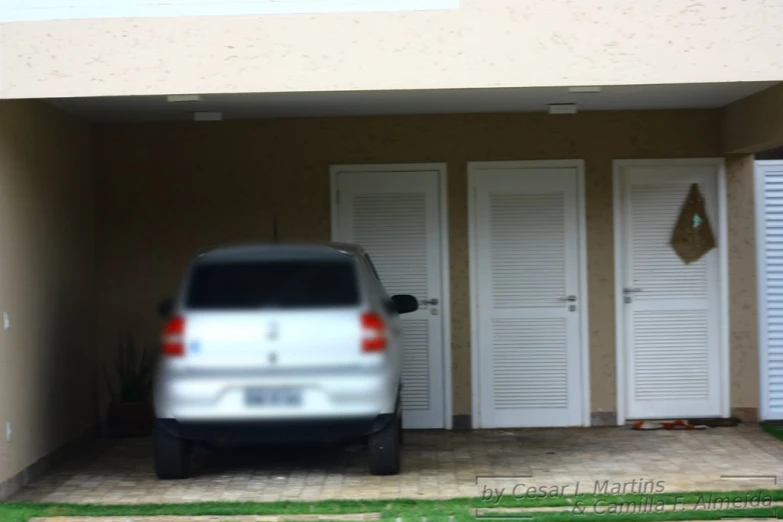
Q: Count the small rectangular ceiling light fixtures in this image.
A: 4